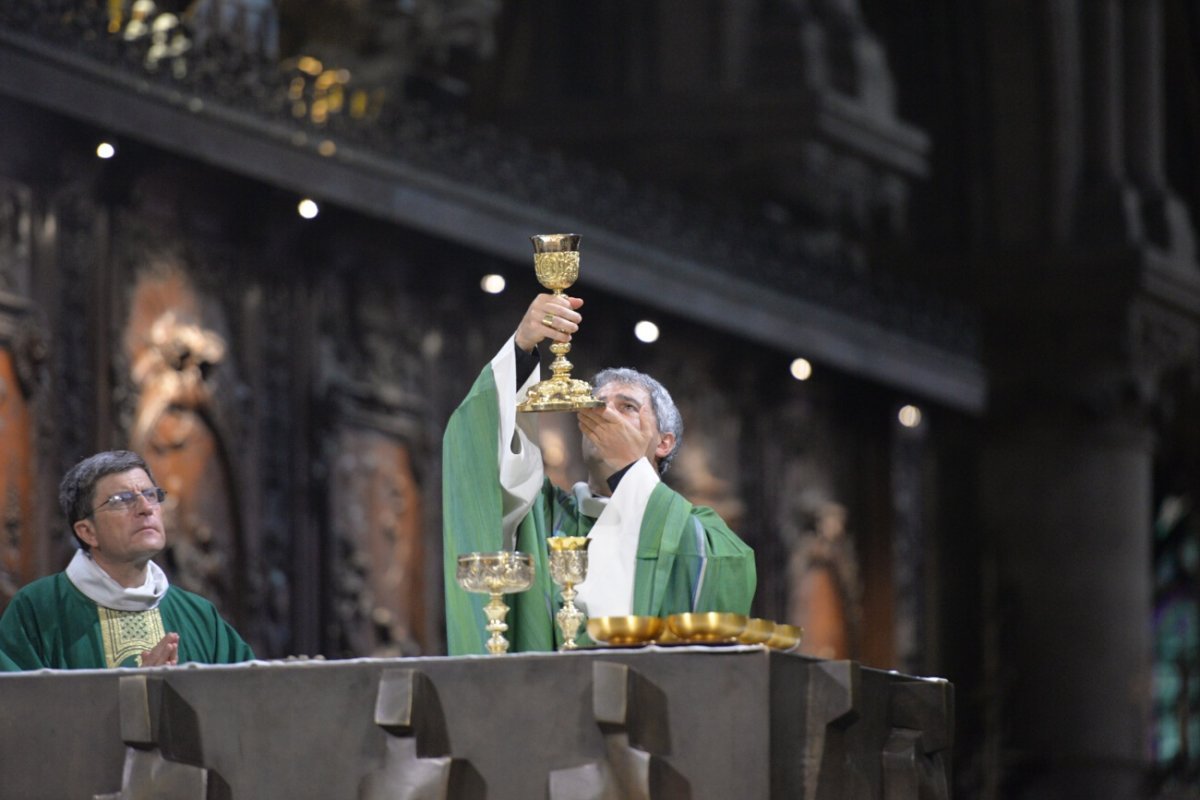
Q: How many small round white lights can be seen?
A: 6